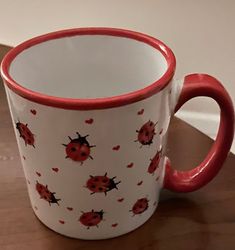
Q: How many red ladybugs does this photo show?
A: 8